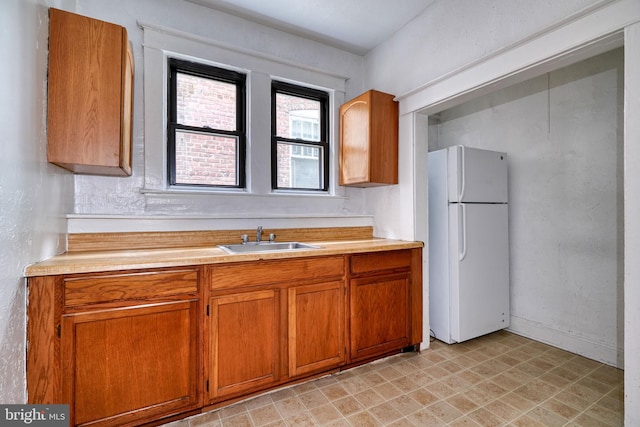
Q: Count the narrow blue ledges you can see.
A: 0